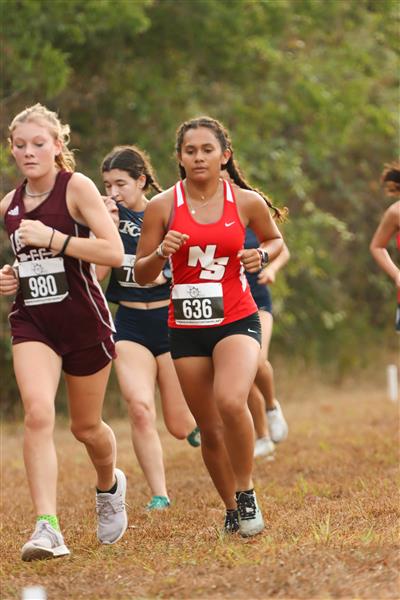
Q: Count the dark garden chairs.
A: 0